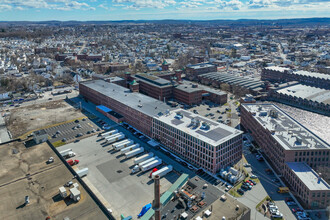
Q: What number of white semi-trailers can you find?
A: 13